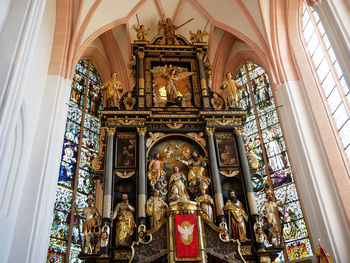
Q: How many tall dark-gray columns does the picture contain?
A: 4